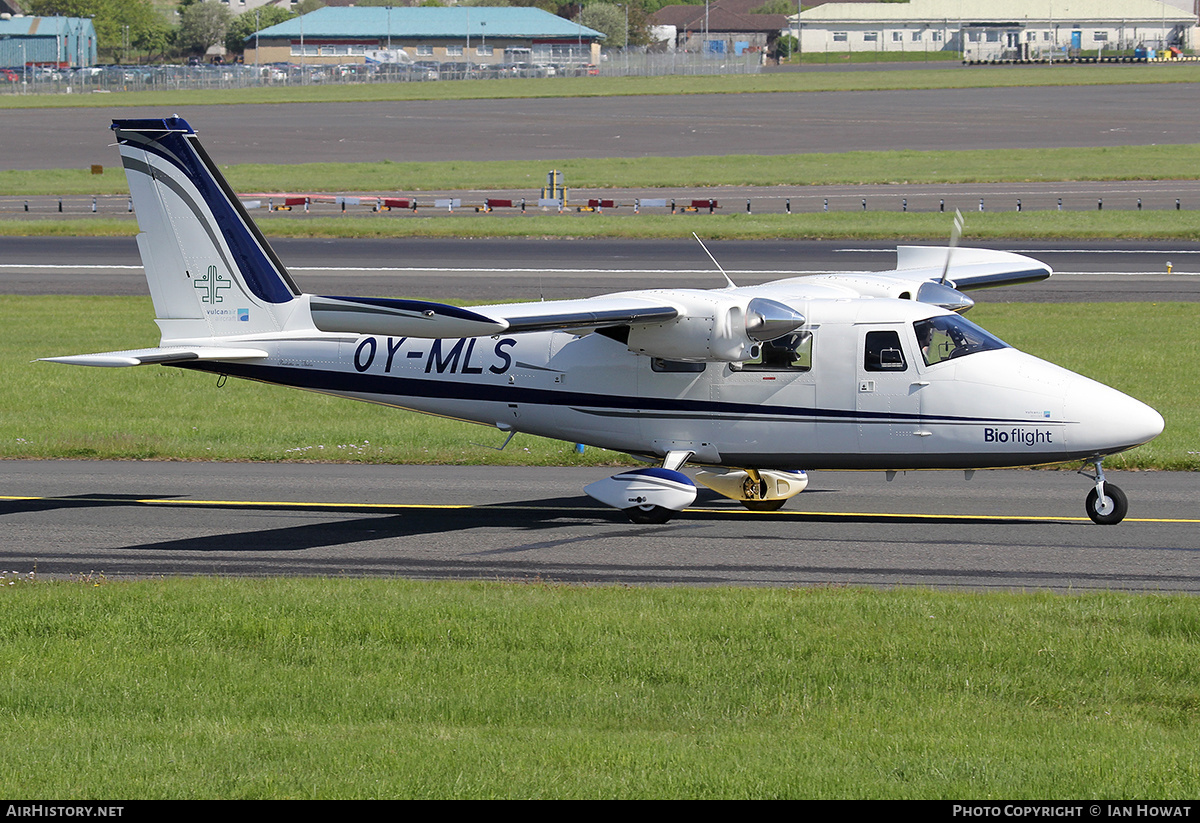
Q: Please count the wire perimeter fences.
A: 1